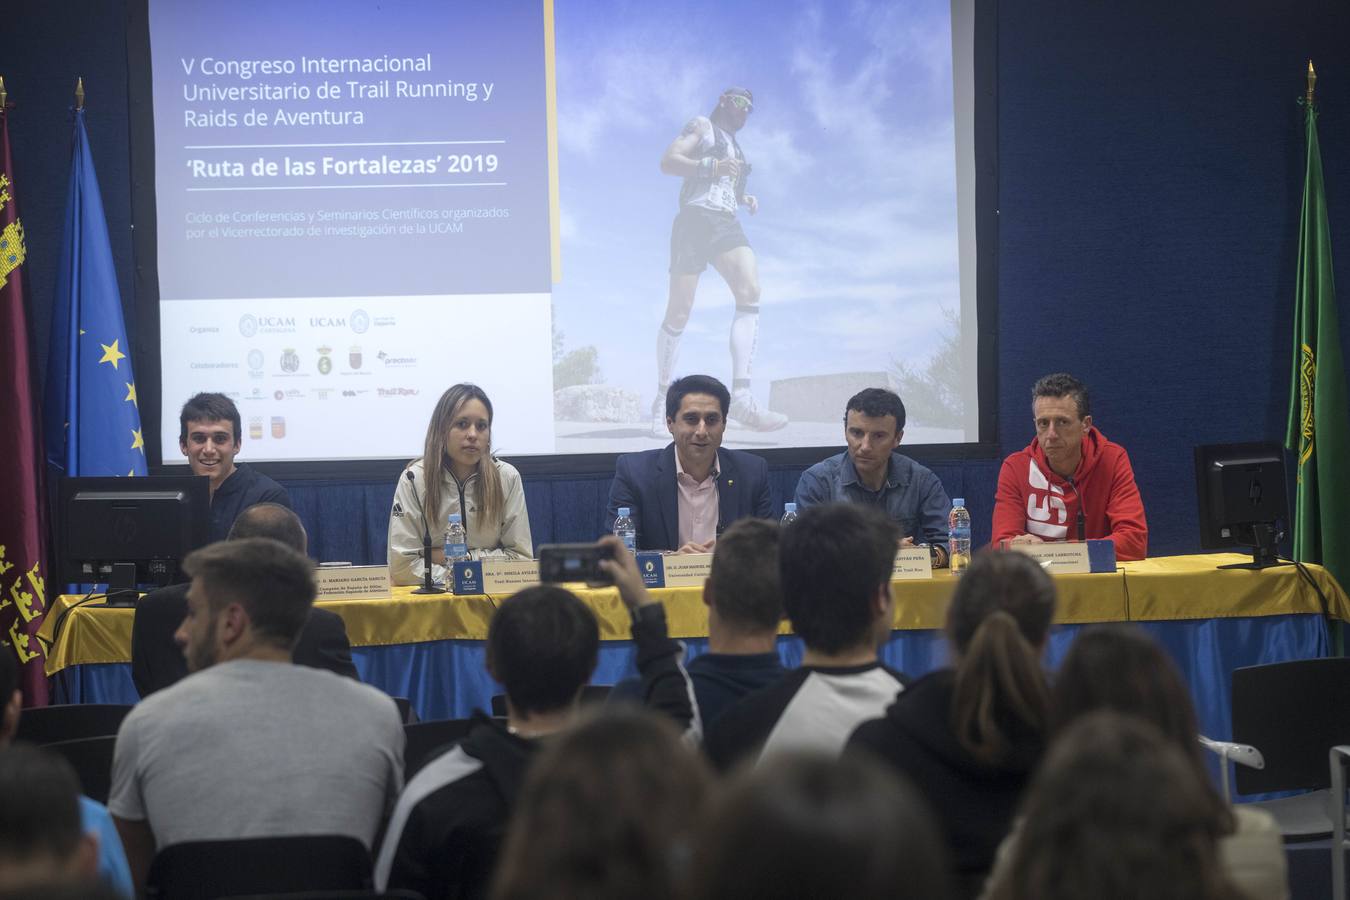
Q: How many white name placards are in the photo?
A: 5